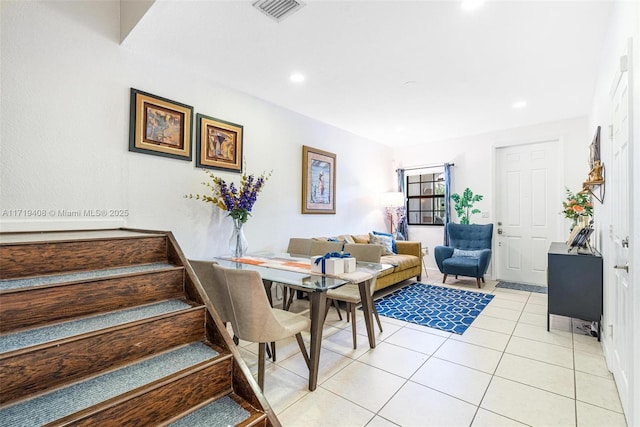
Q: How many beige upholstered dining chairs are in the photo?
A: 5